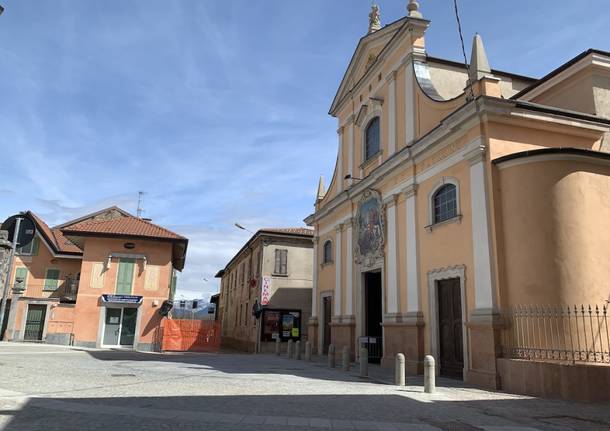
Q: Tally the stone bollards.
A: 9